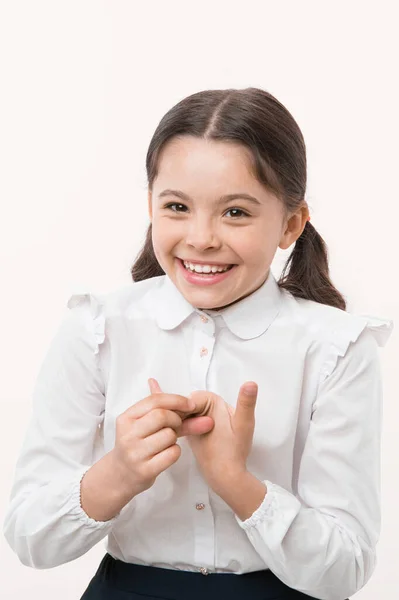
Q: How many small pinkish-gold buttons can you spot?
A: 4